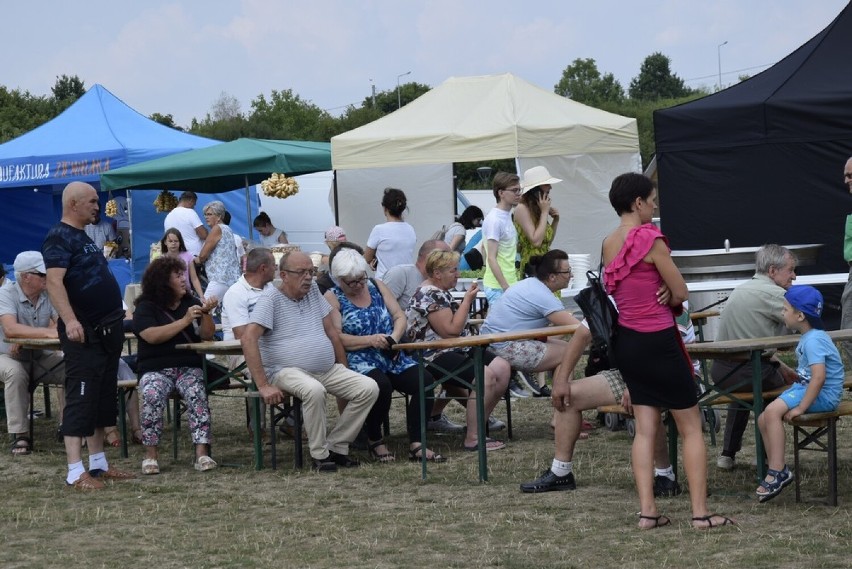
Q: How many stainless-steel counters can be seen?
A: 1